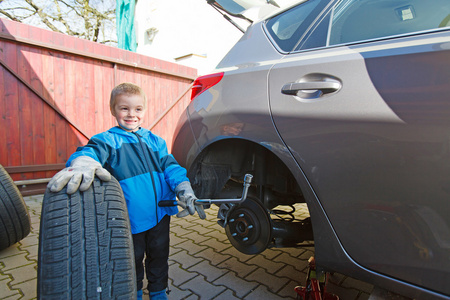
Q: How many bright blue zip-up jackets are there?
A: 1